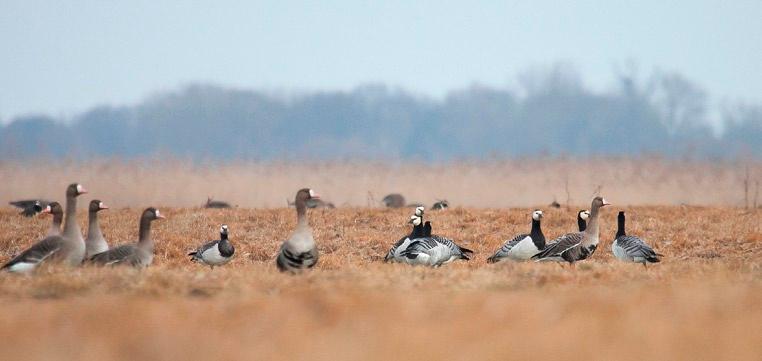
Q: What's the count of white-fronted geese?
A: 6